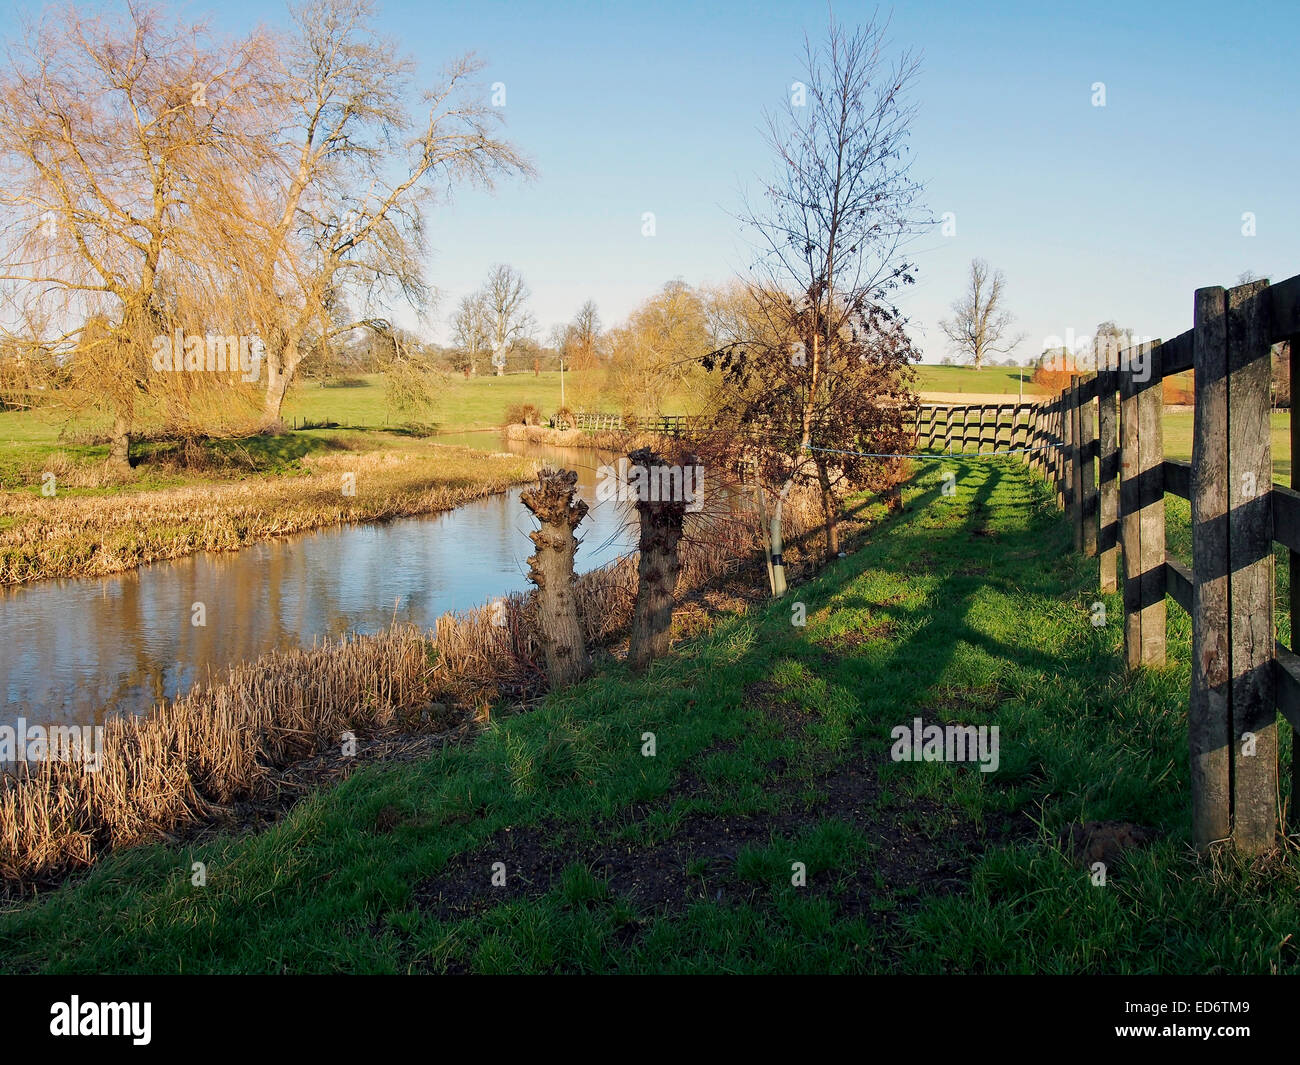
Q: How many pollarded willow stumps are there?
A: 2